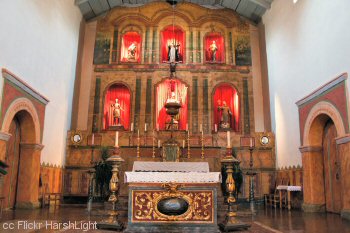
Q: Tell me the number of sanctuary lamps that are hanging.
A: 1